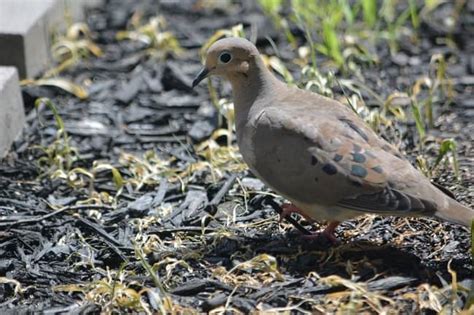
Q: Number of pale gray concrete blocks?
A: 2